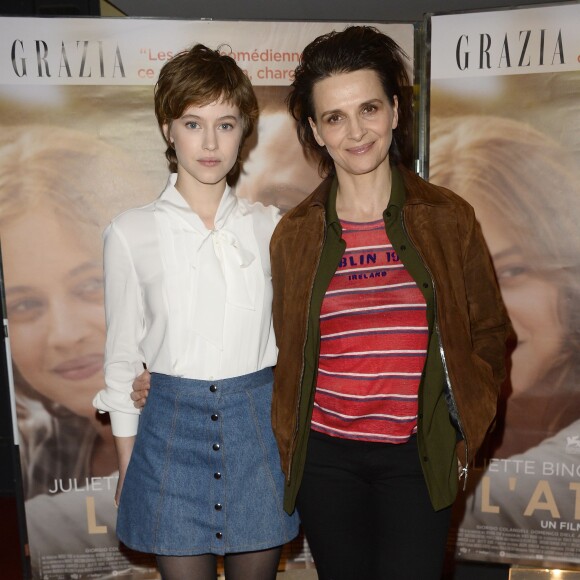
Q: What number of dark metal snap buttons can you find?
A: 6